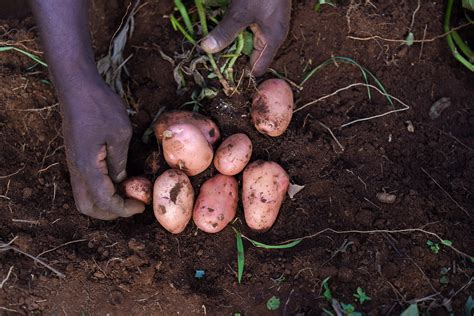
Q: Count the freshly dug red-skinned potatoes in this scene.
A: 8